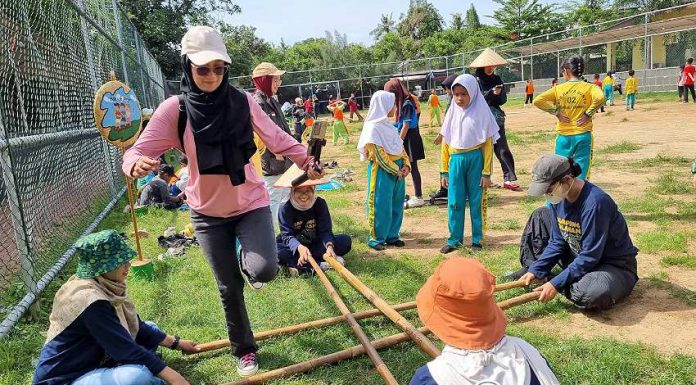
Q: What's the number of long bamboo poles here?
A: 4